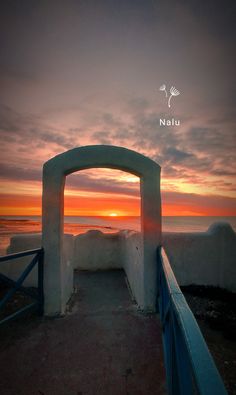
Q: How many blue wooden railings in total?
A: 2